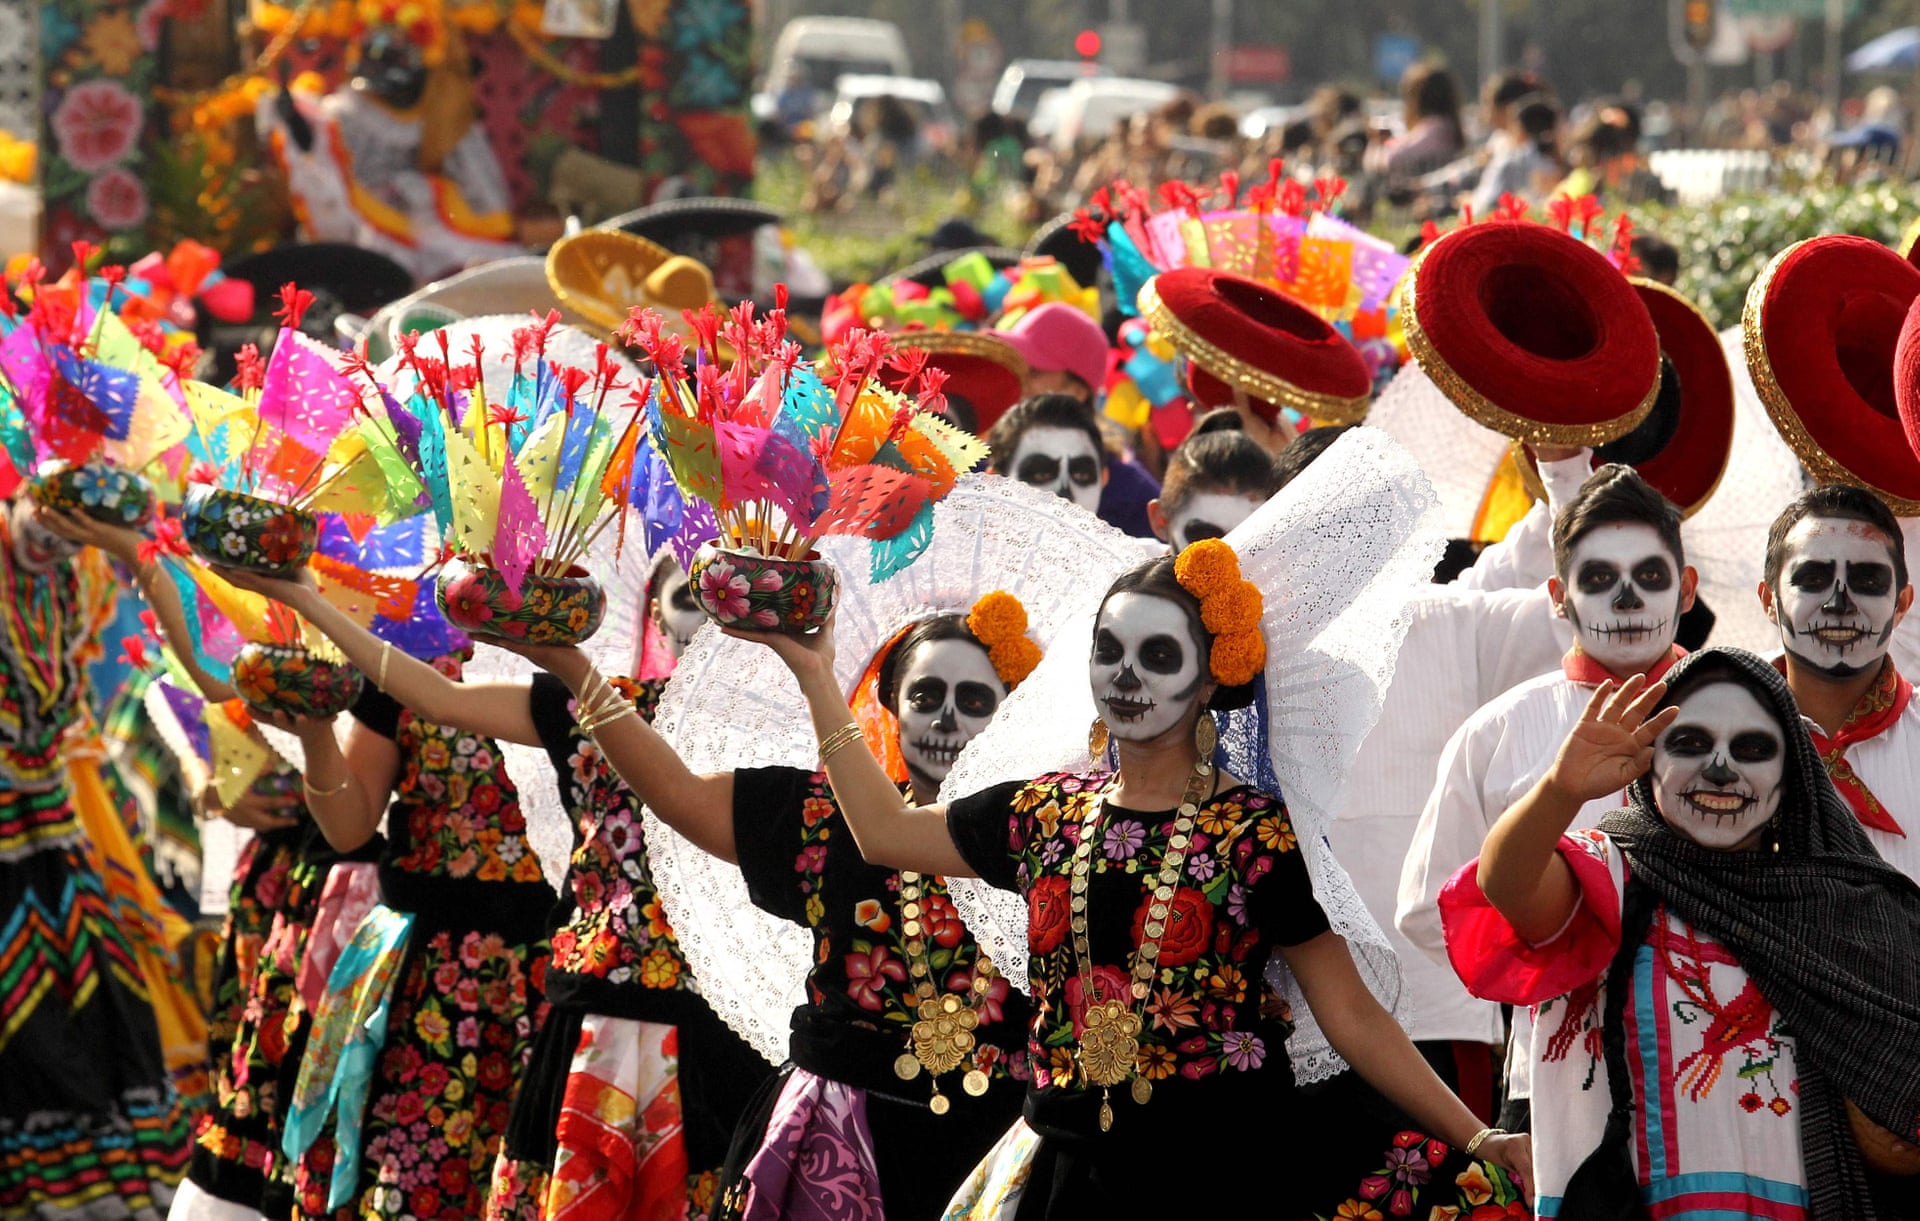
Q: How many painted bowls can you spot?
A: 5